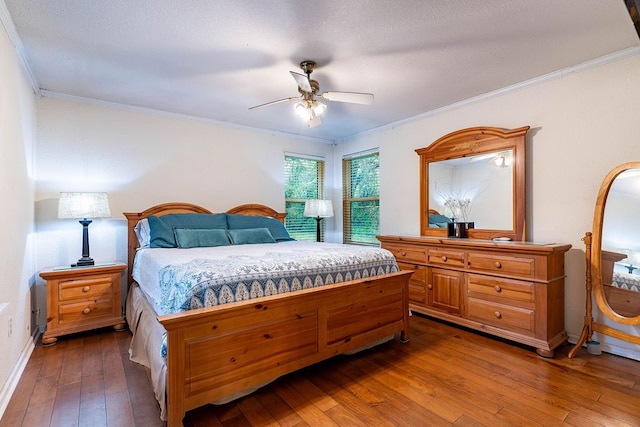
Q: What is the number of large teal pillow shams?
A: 2